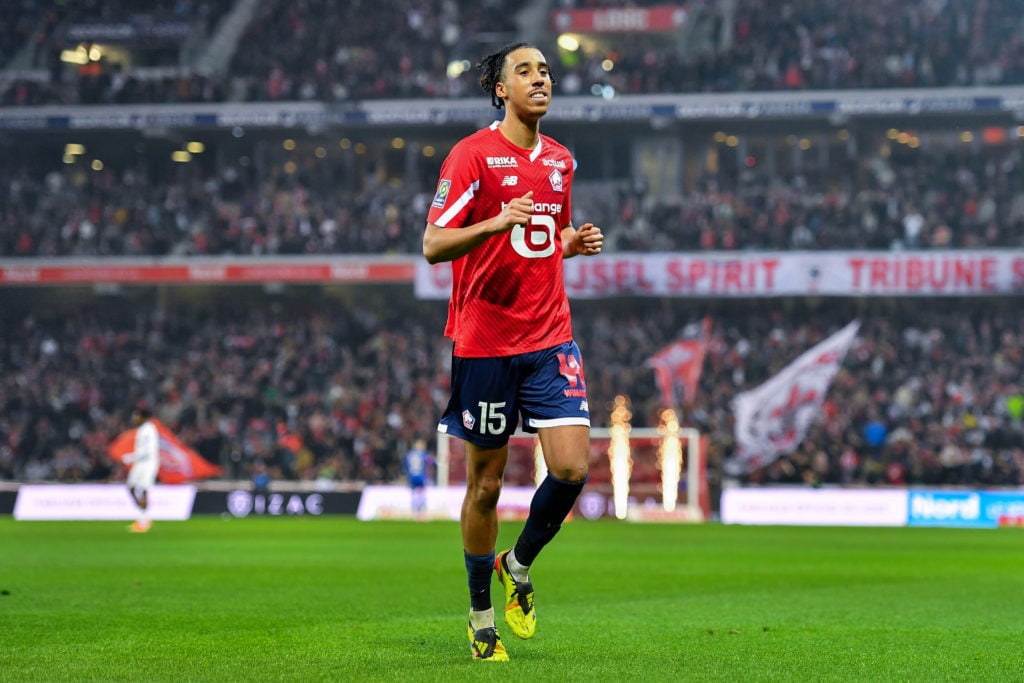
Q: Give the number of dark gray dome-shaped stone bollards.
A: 0